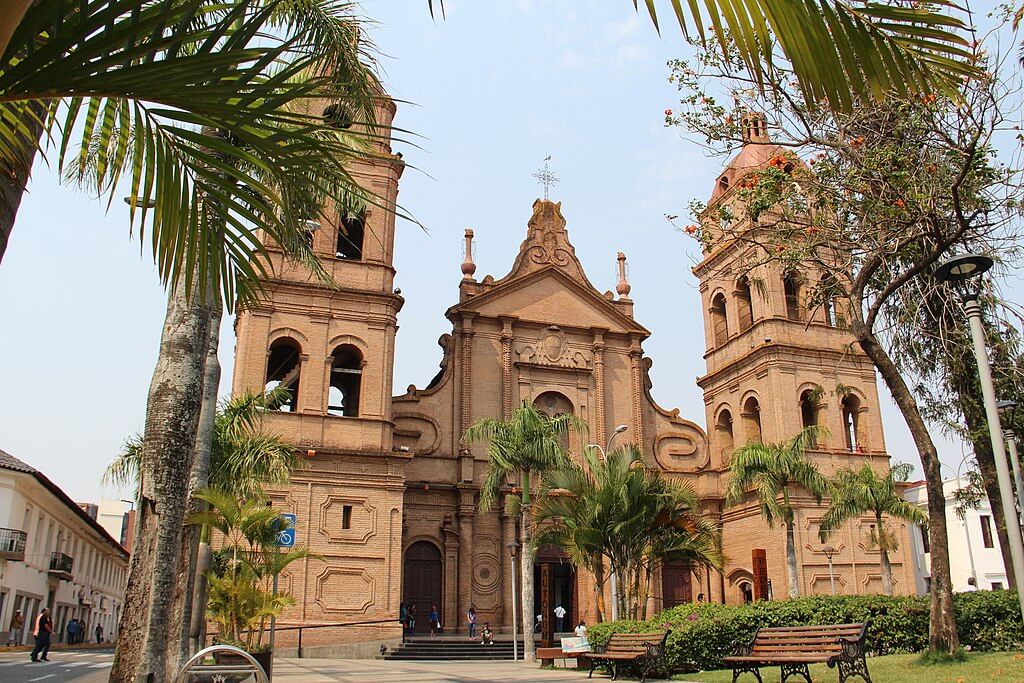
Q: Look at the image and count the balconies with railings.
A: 2